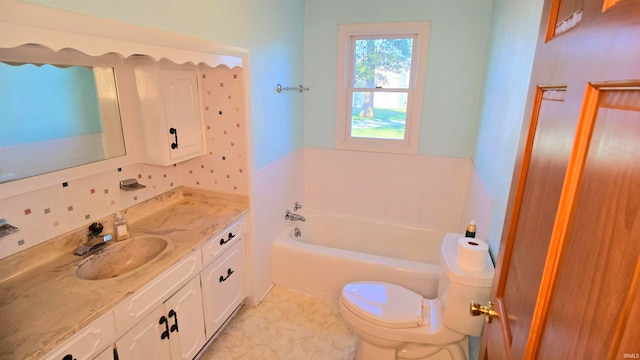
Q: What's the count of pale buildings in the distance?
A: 1